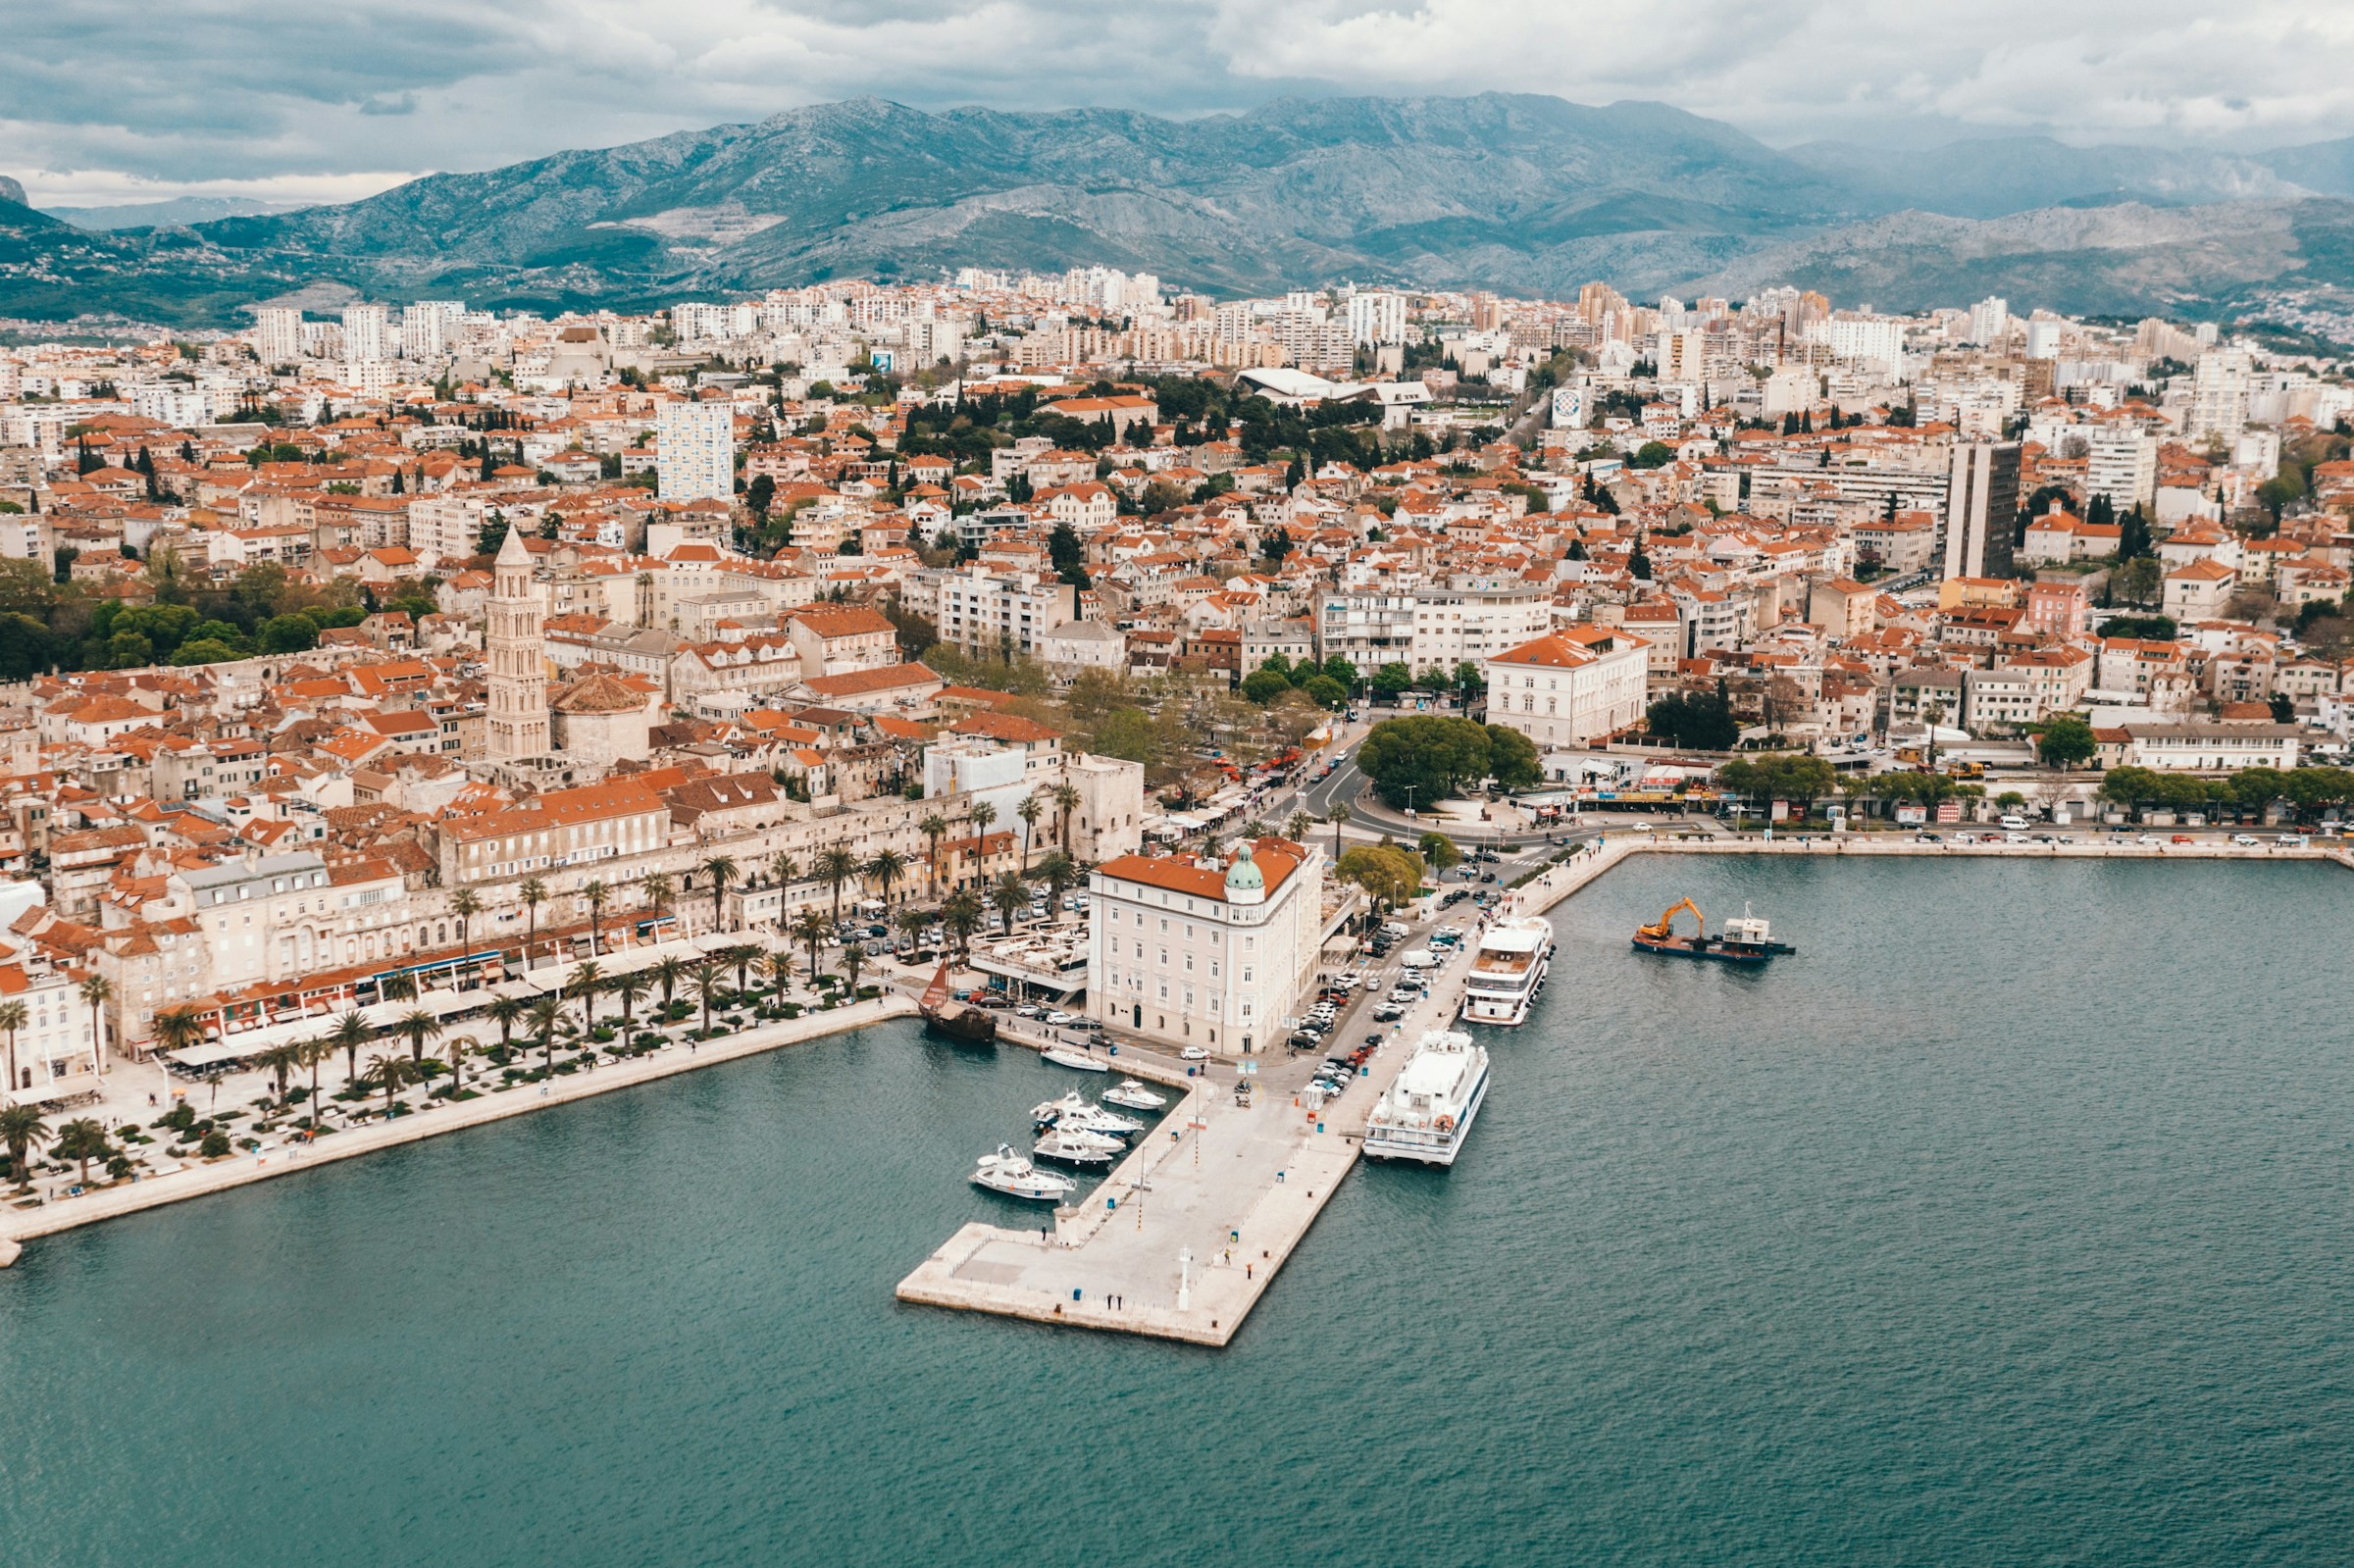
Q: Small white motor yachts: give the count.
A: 5